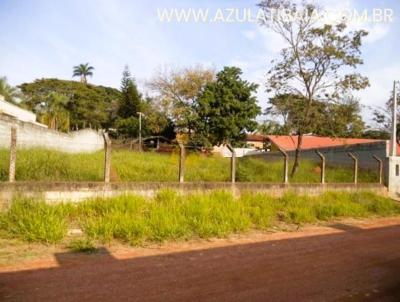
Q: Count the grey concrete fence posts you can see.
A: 8